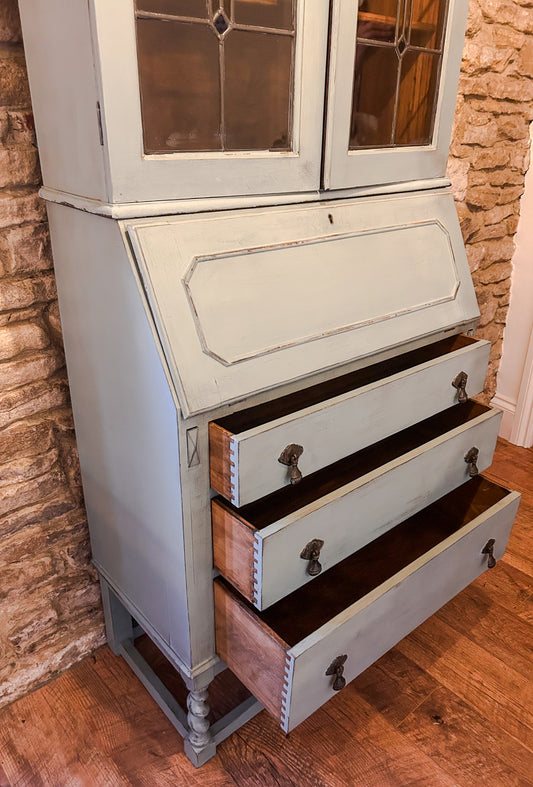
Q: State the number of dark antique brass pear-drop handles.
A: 6